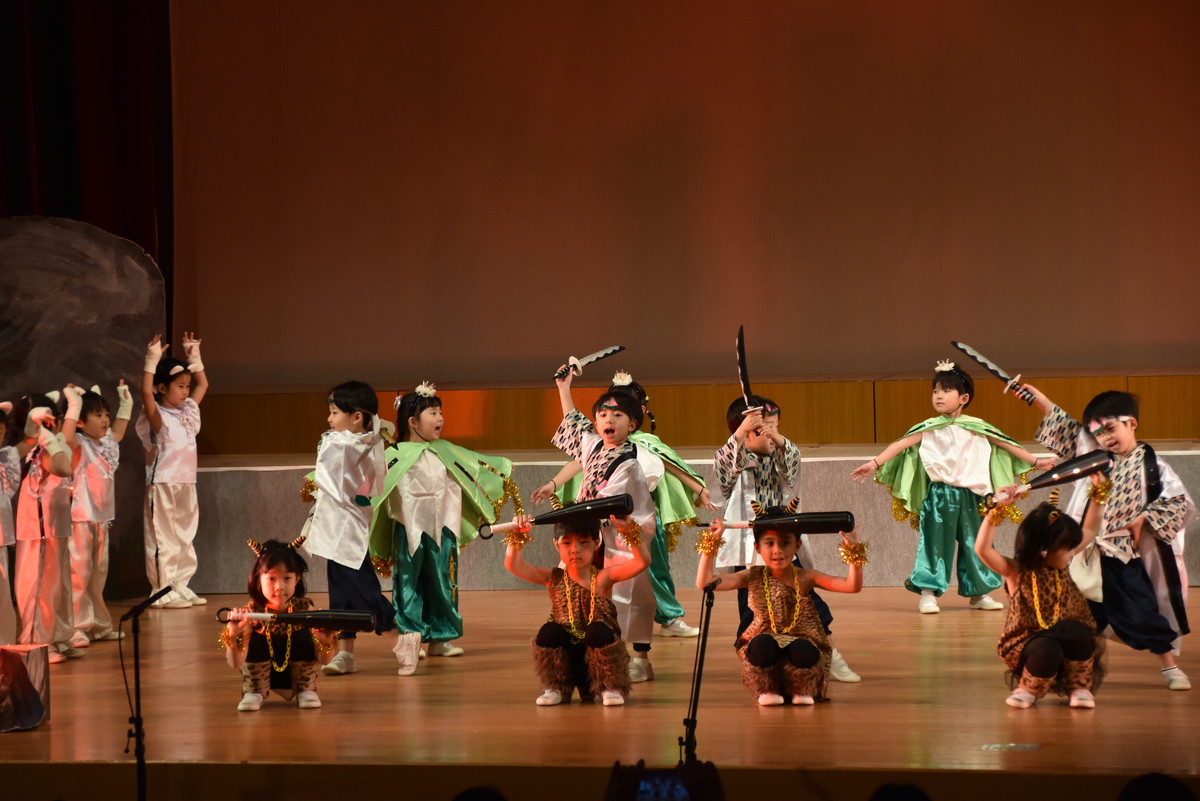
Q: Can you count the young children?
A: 15